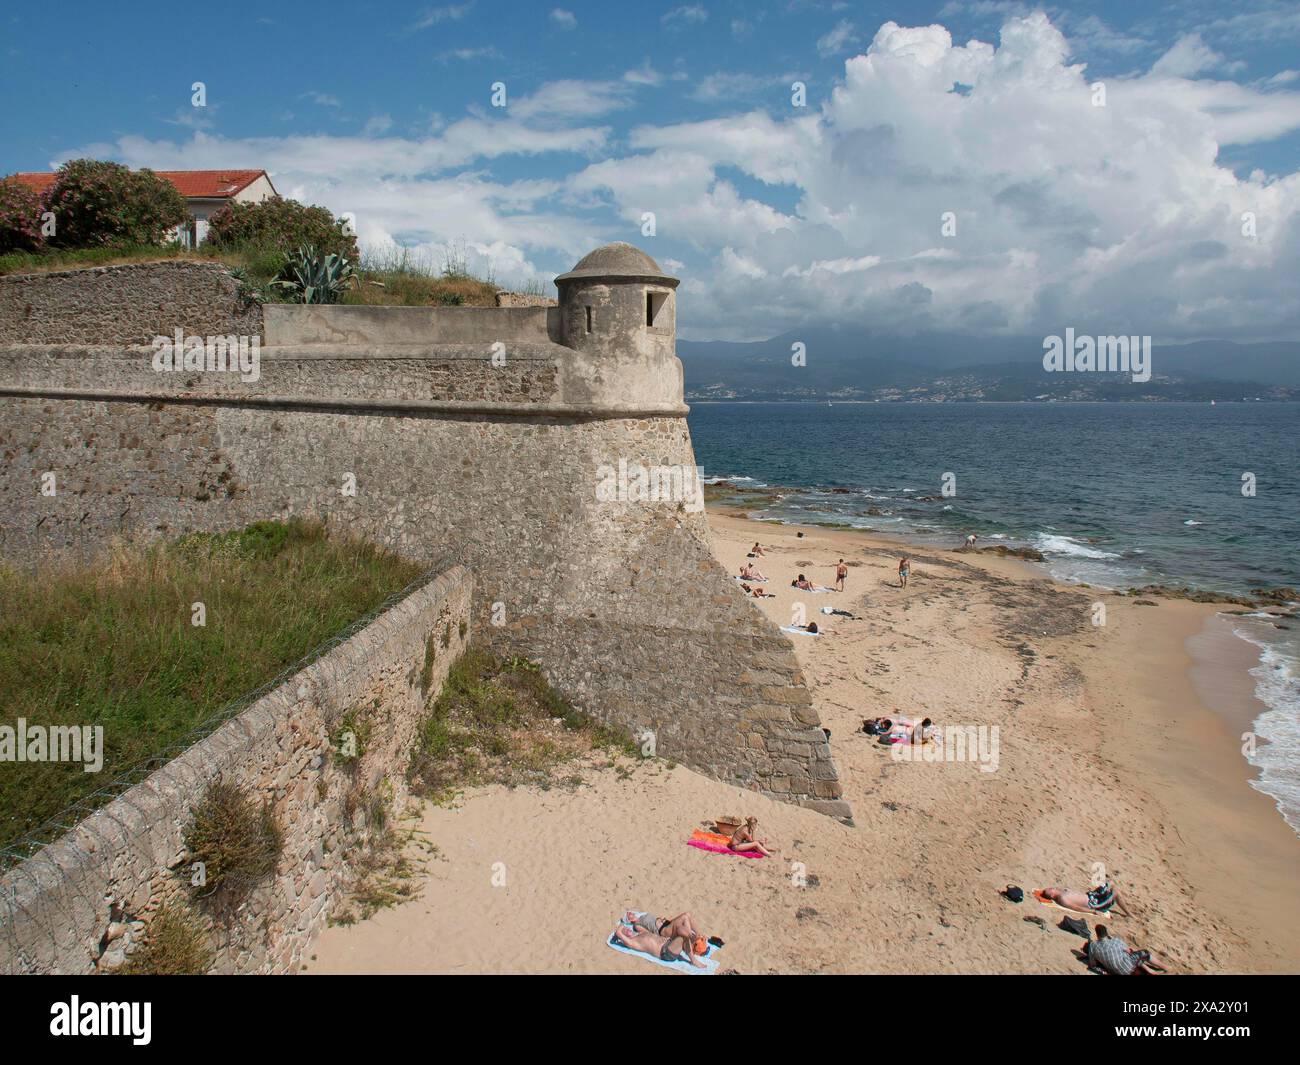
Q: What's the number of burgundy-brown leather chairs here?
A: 0